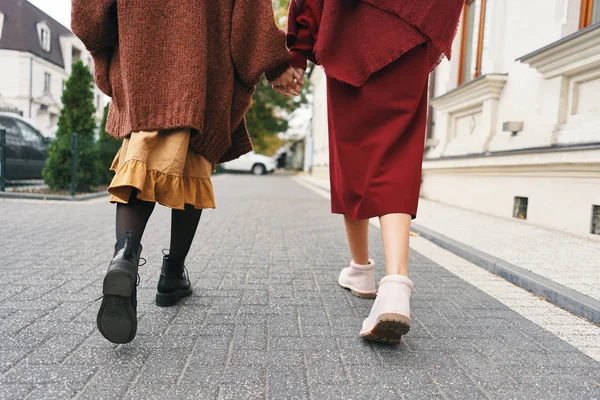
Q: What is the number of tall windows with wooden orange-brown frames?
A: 2